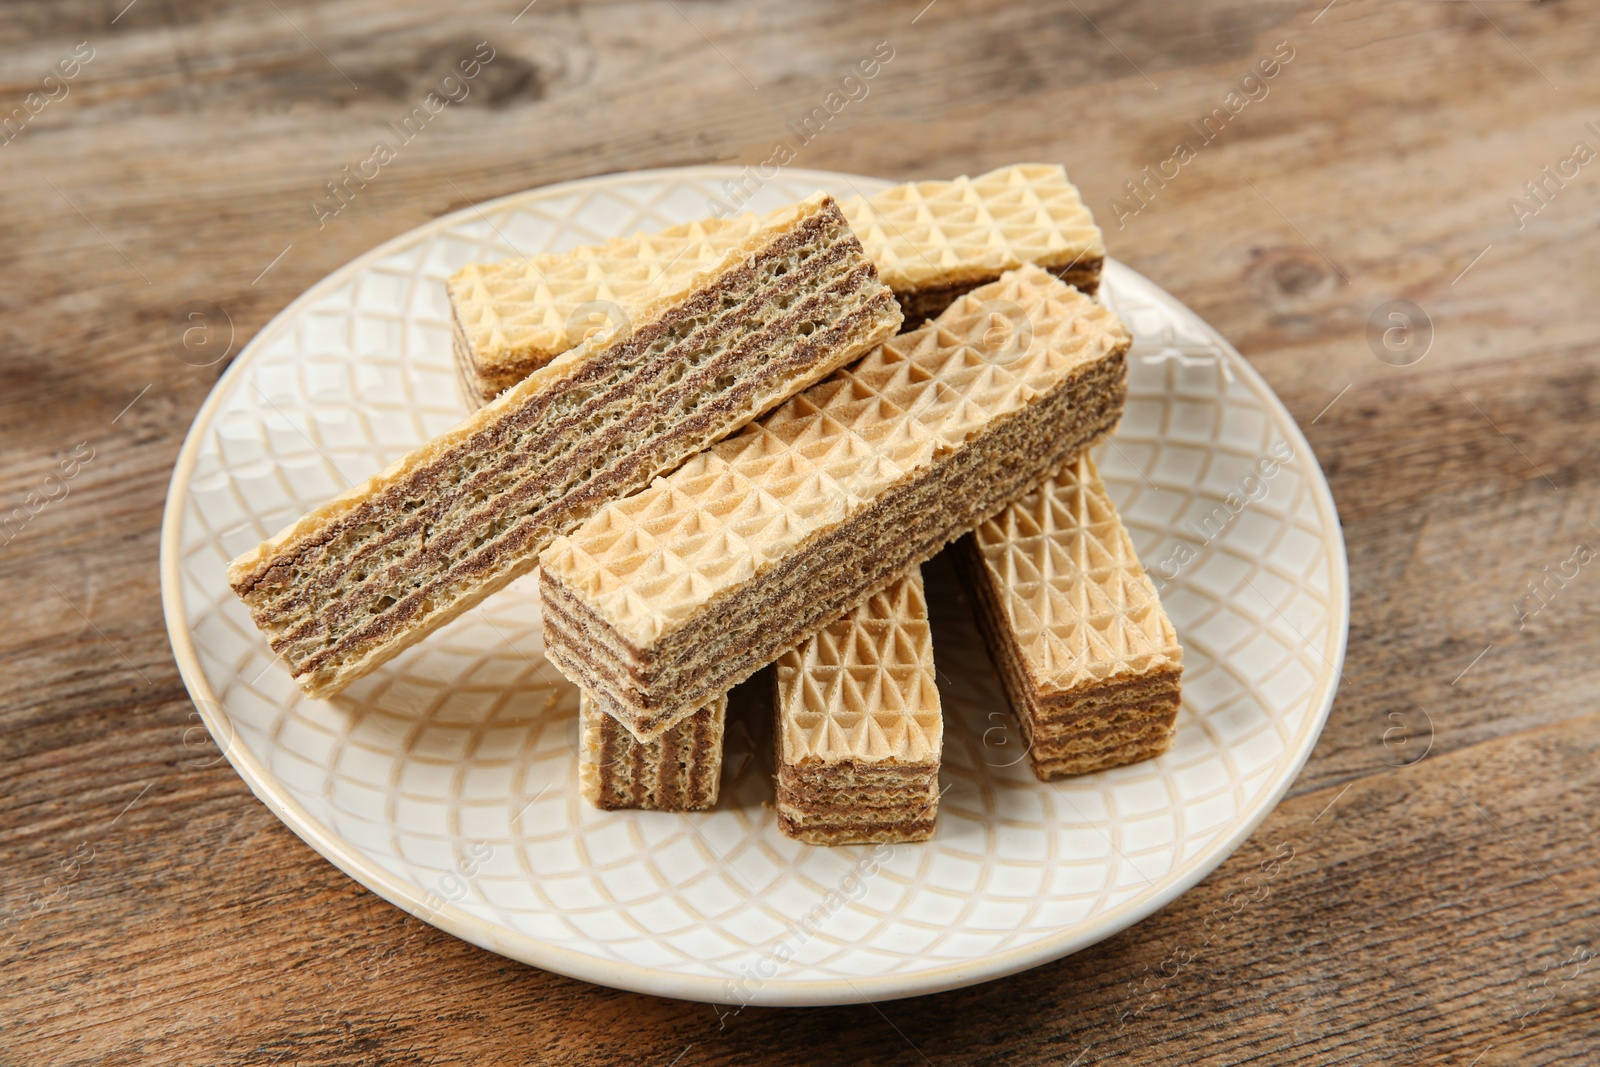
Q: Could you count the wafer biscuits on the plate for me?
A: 6